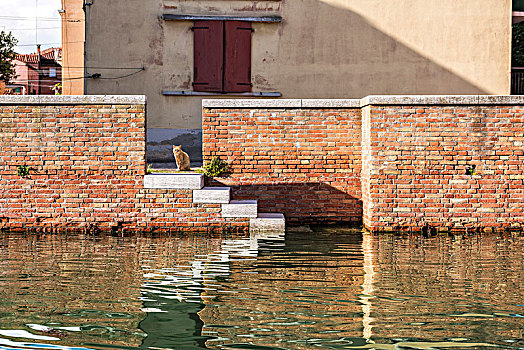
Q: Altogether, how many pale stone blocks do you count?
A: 4